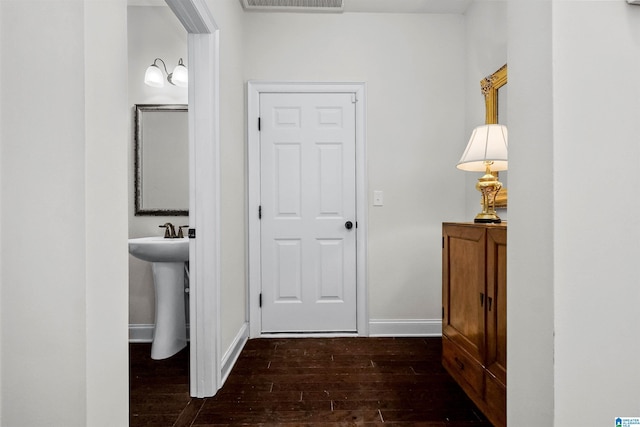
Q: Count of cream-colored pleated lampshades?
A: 1